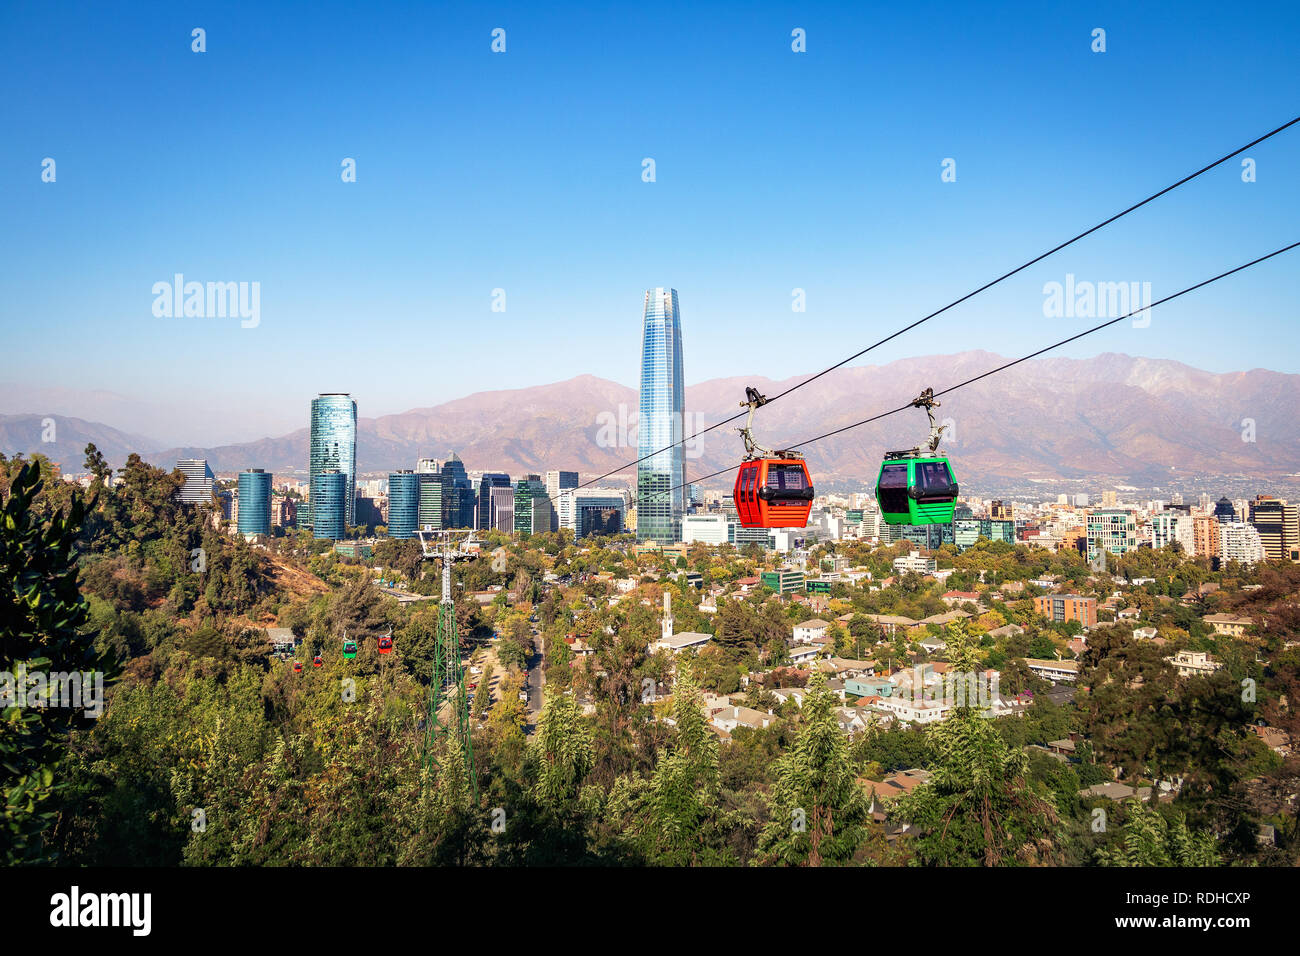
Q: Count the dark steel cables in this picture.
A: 2